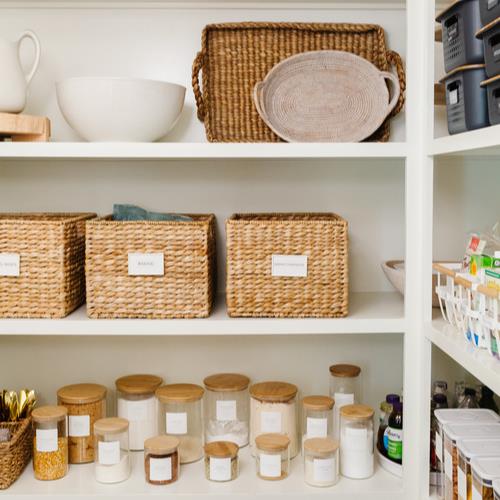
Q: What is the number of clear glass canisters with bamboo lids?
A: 14